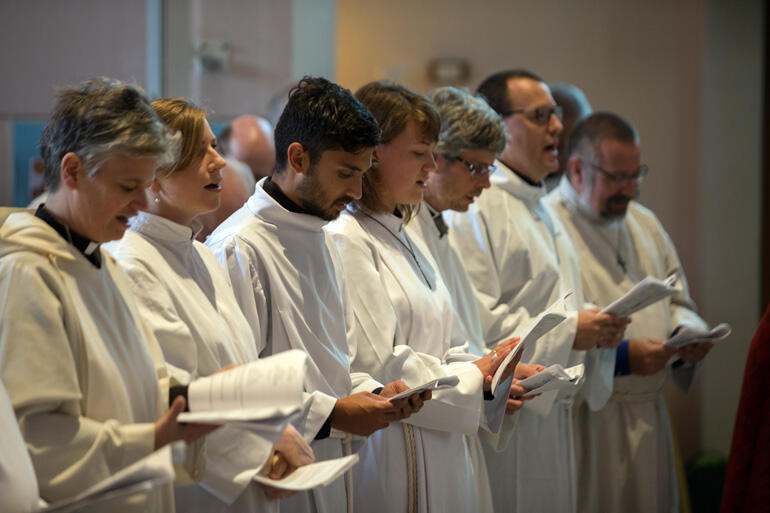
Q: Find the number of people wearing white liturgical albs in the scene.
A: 7